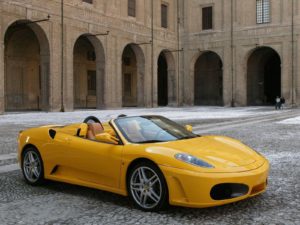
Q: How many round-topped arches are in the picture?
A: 6